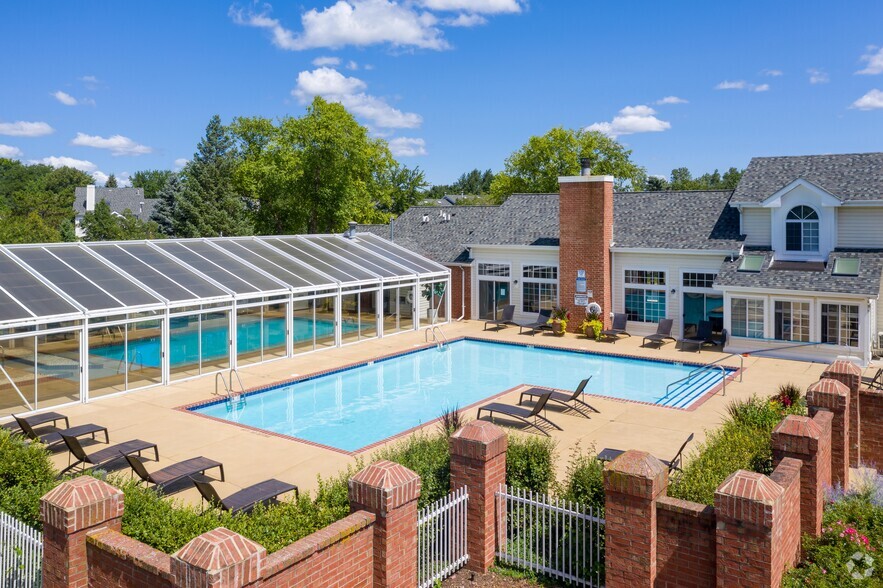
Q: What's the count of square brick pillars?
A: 9